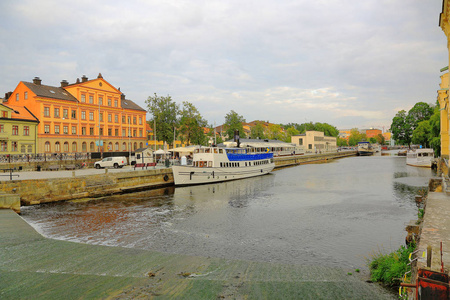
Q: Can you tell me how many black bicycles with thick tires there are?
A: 0